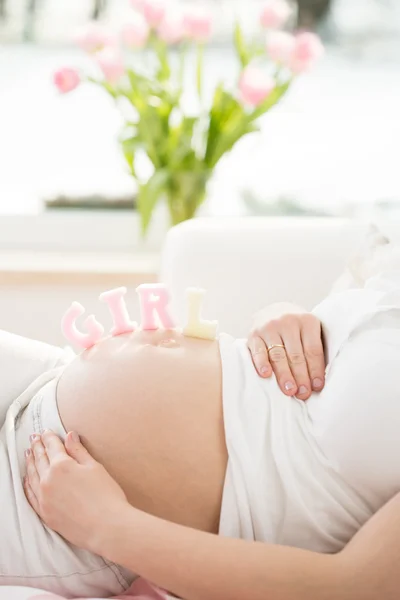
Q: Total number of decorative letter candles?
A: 4